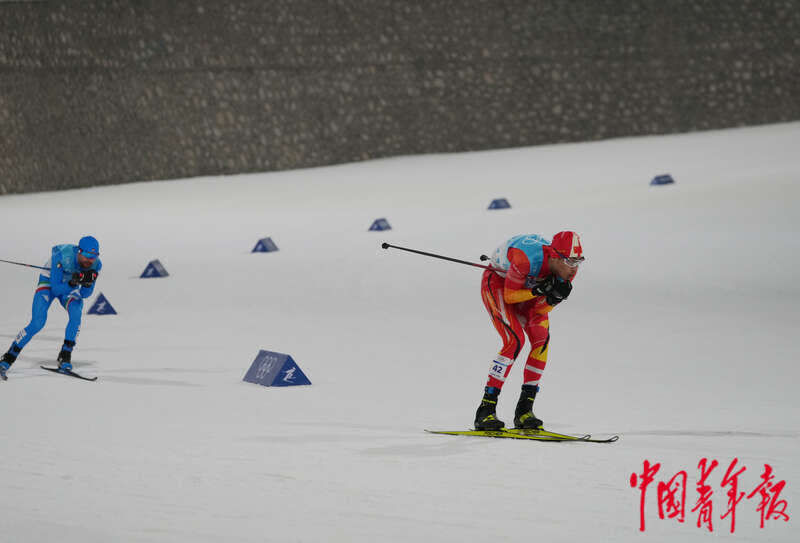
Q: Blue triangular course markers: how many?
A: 7